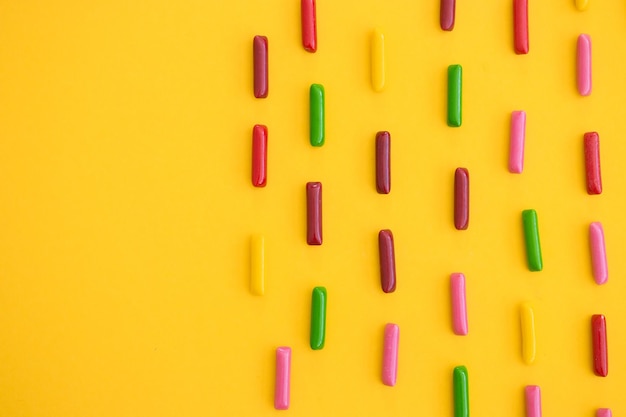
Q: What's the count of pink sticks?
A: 8